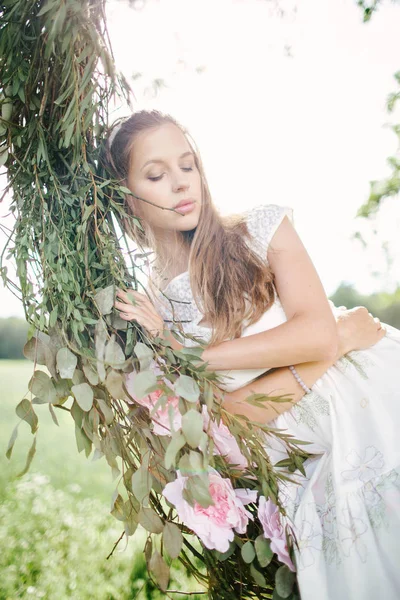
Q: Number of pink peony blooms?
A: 4